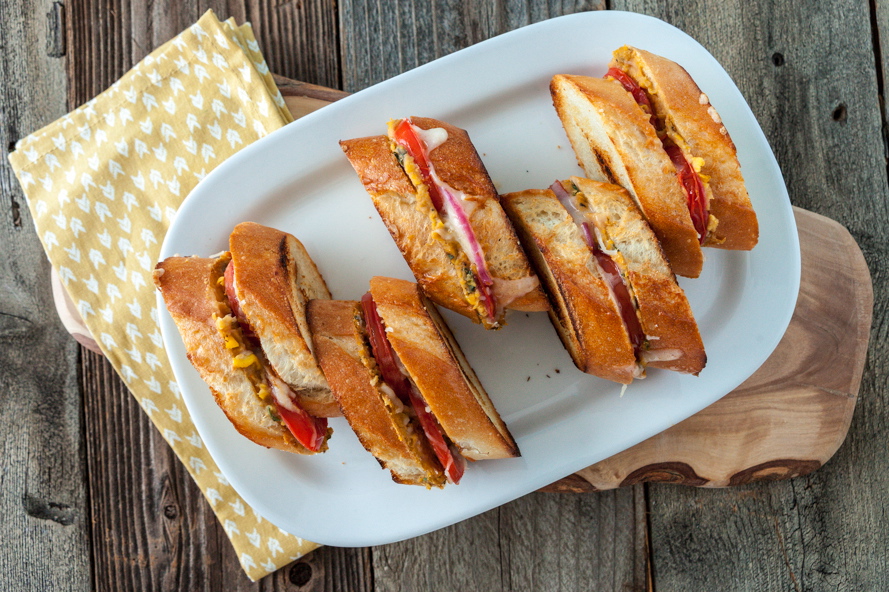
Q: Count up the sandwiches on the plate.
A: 5